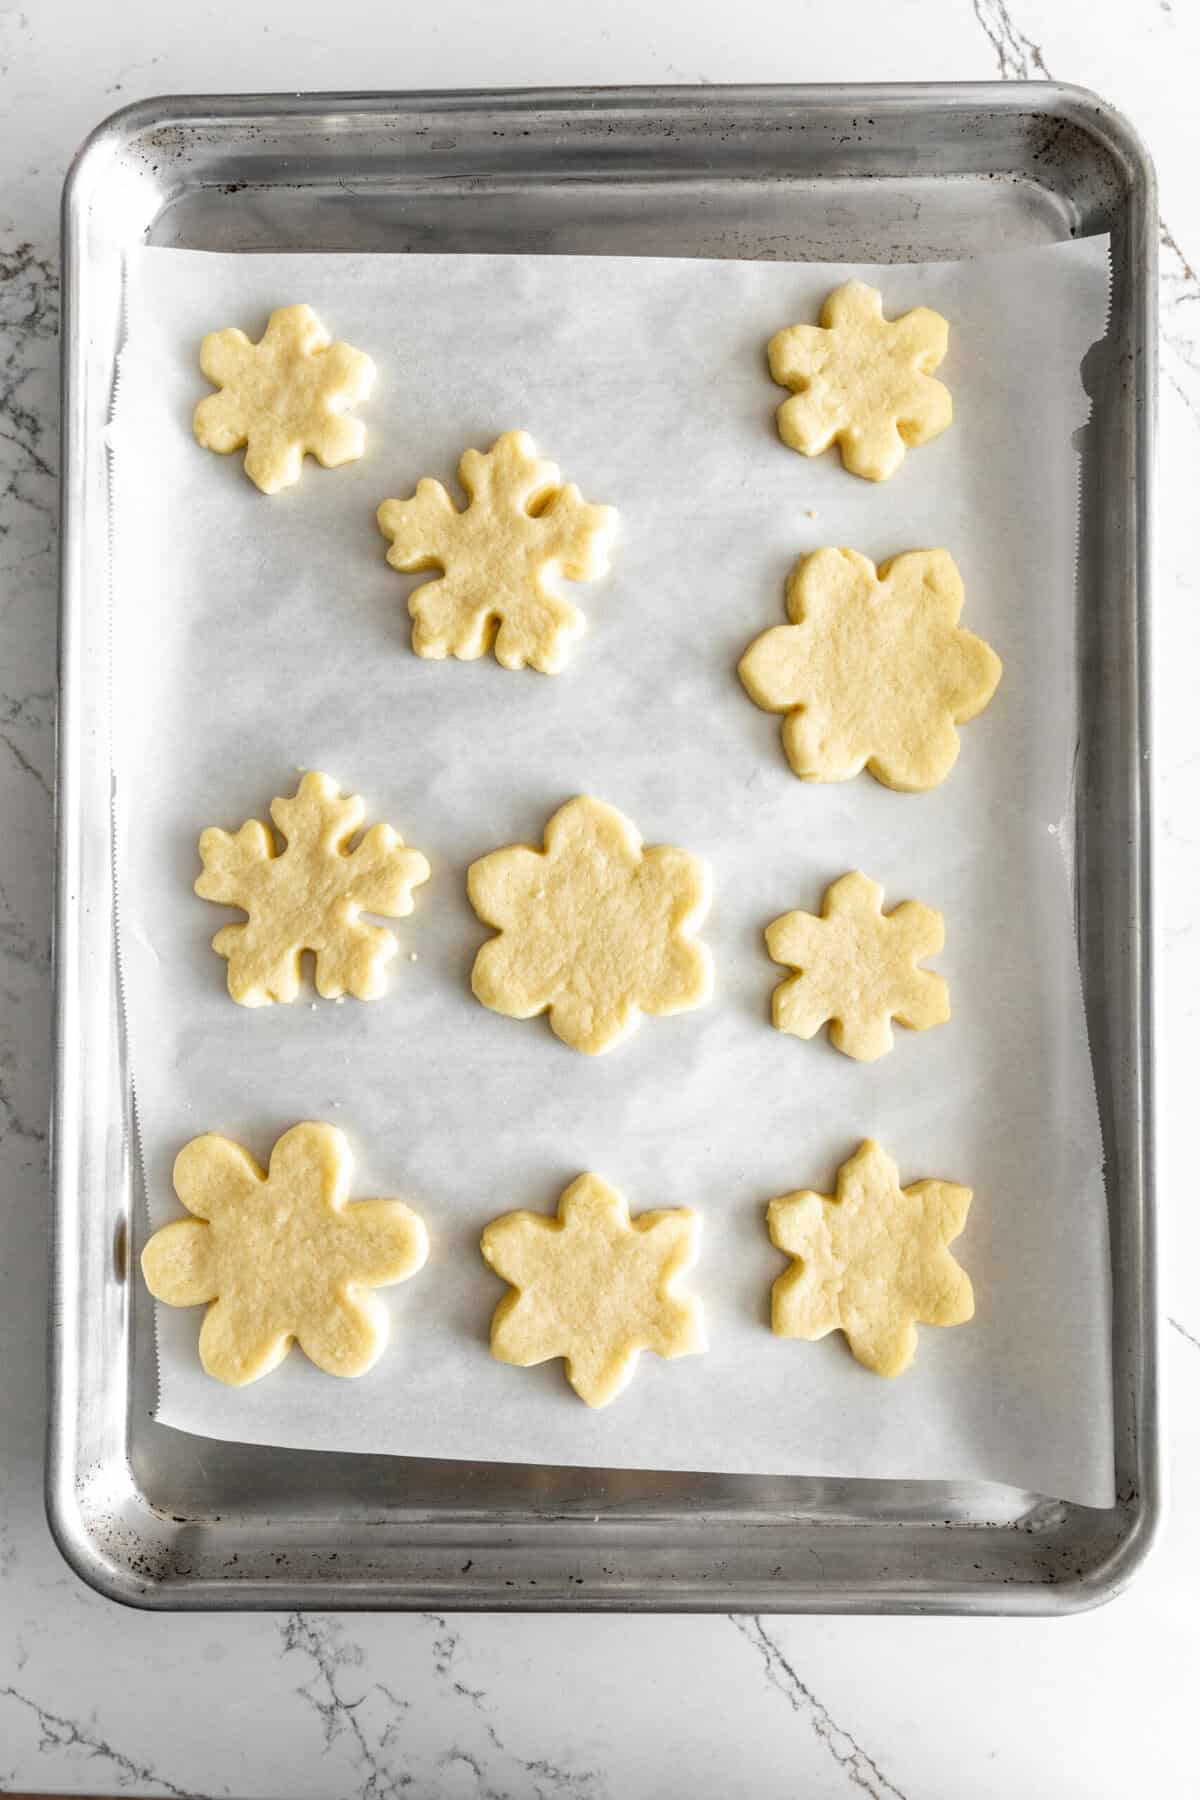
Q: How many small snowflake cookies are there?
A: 3